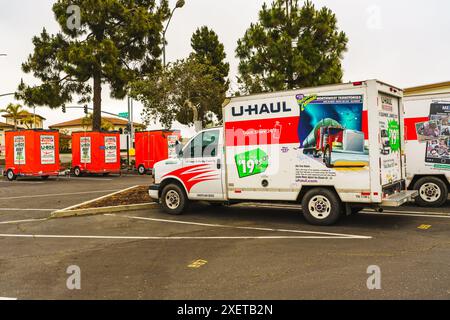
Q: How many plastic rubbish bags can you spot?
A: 0